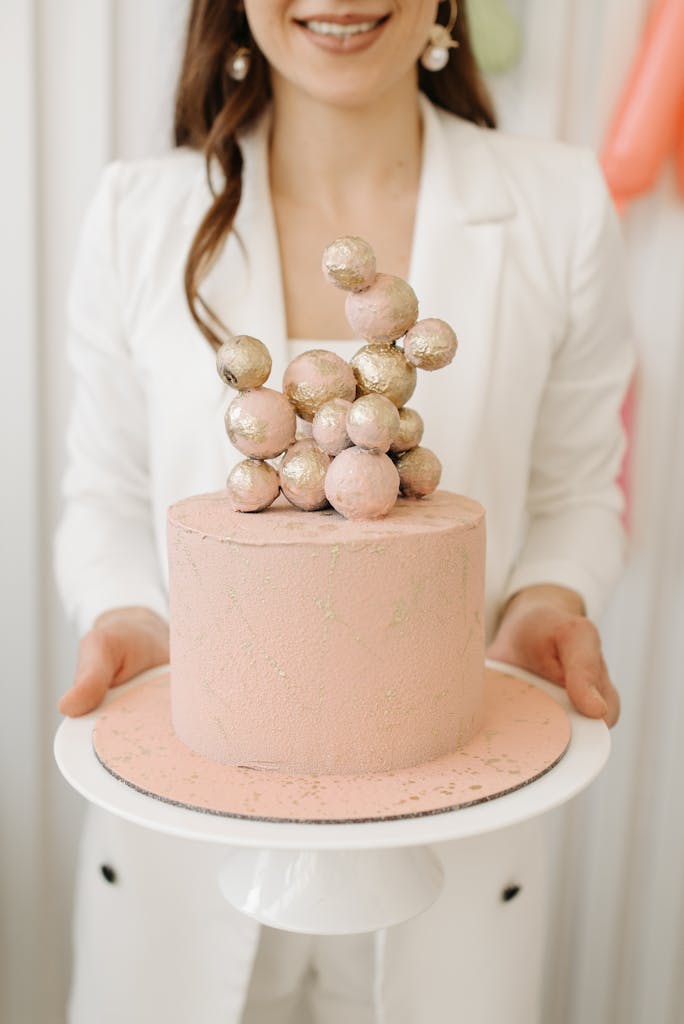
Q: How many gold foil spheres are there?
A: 14